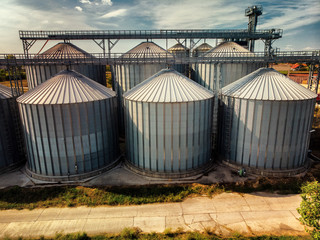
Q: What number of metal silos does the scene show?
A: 9